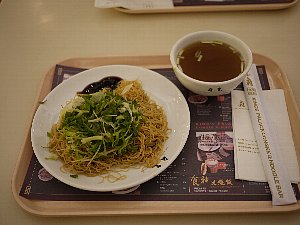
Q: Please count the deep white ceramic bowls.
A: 1